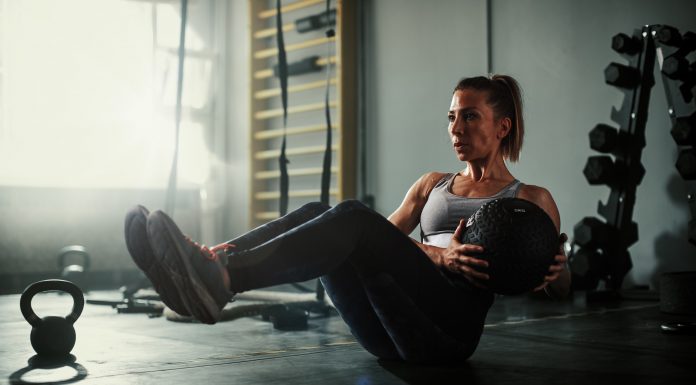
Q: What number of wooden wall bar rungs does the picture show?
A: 11